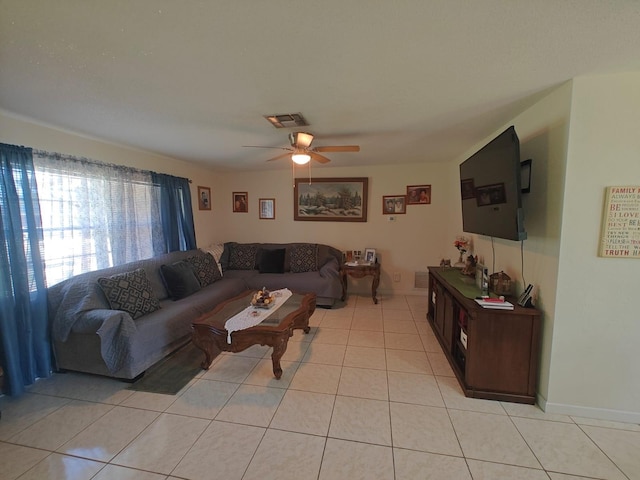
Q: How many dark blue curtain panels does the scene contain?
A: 2